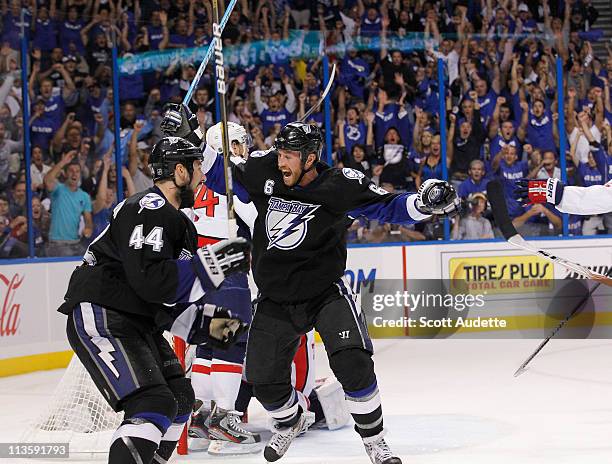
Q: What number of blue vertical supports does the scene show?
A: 6